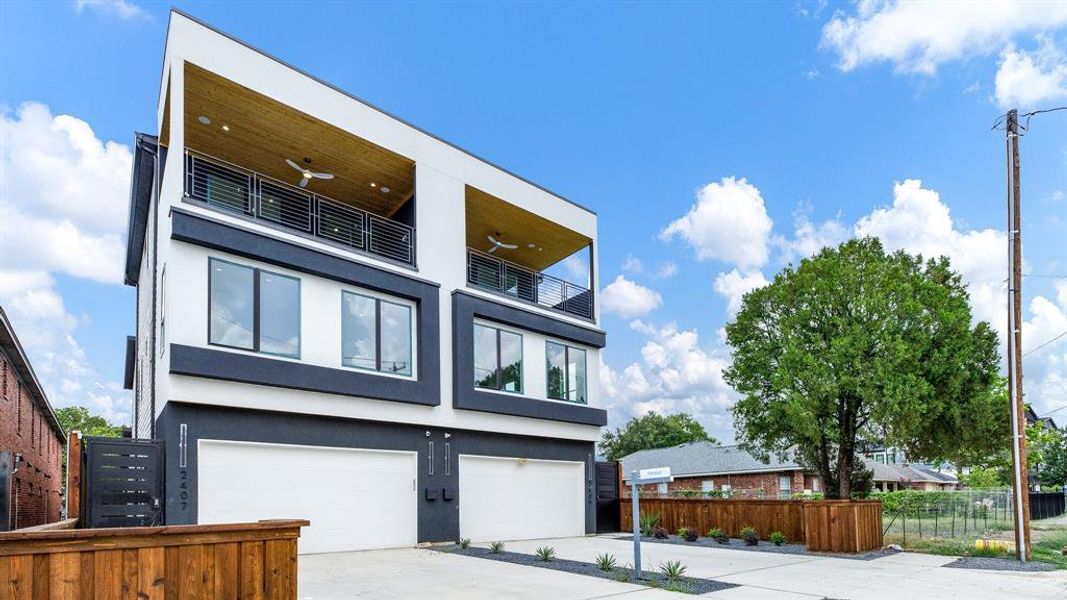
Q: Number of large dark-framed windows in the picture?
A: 4